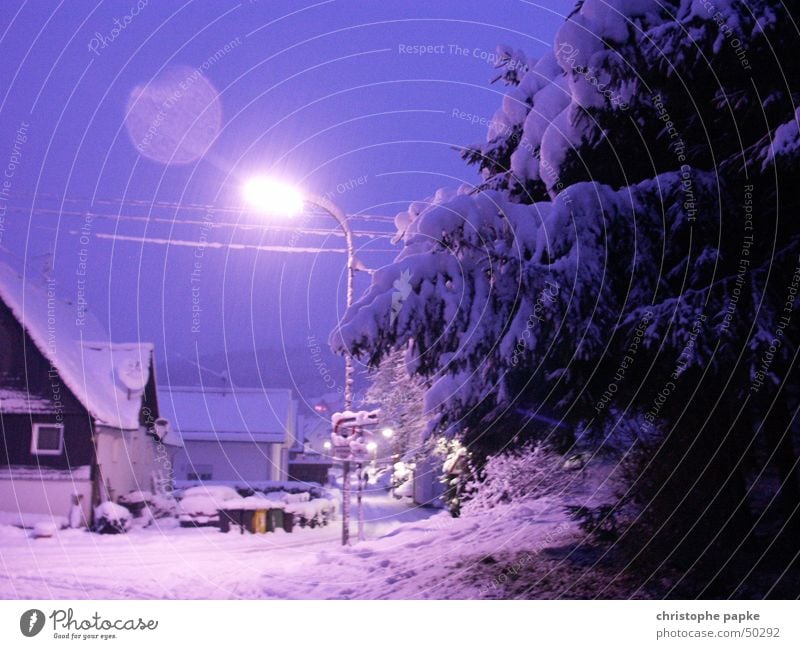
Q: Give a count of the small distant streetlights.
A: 3